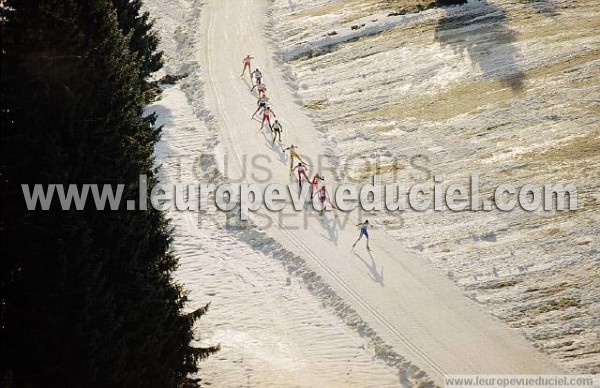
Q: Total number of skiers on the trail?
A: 11